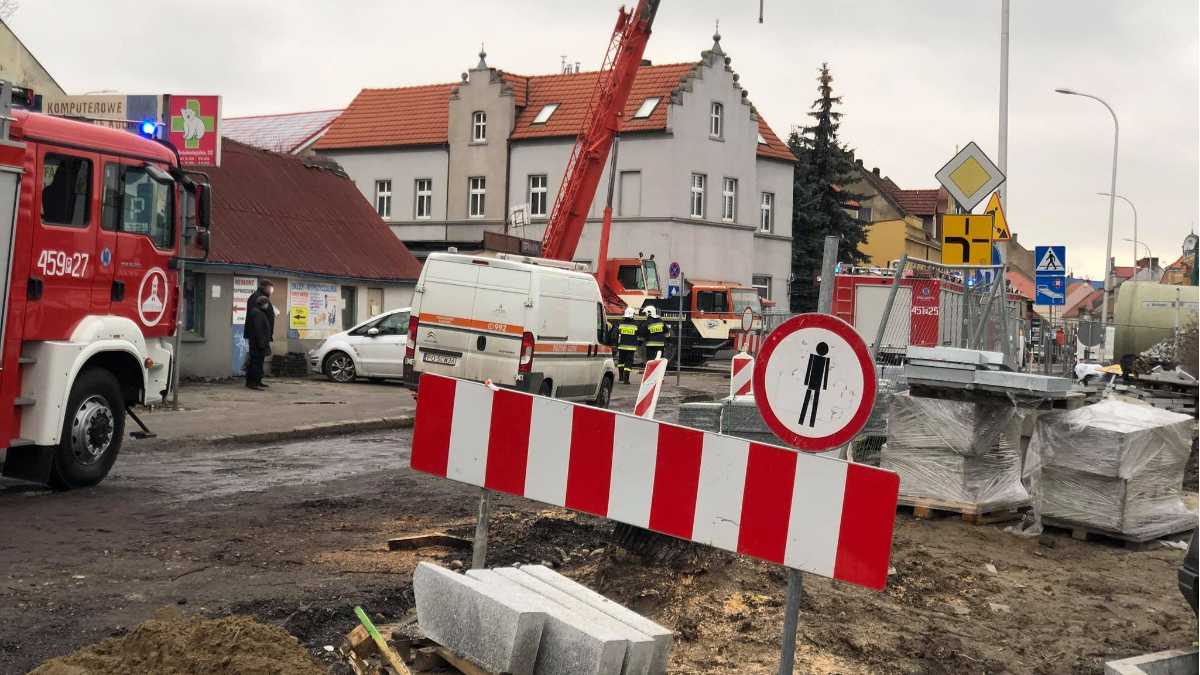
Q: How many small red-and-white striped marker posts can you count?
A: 2